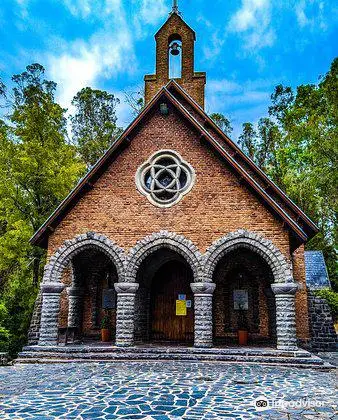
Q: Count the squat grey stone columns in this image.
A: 4